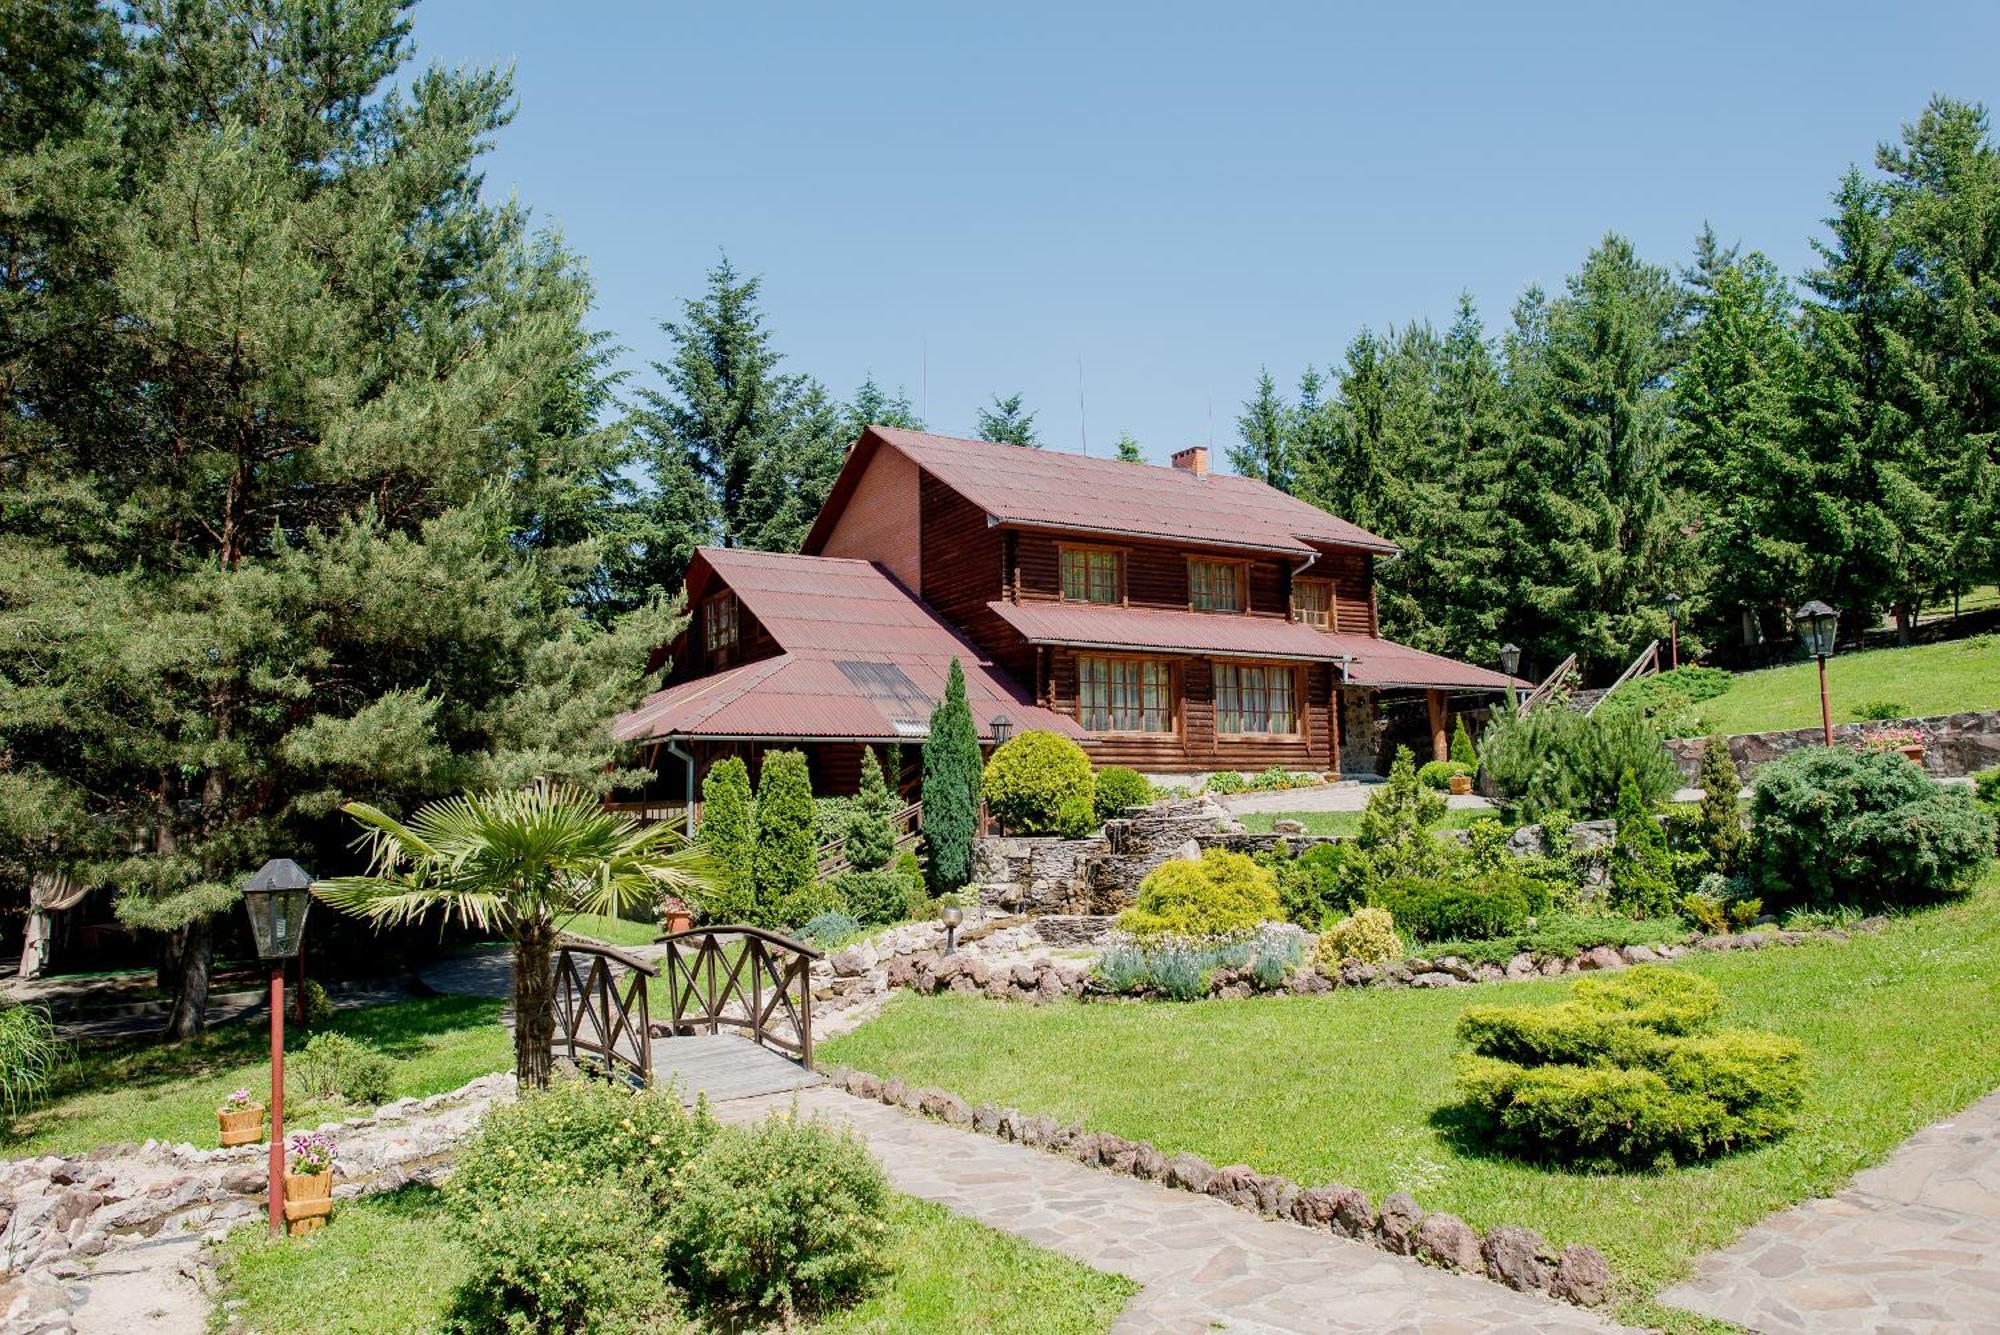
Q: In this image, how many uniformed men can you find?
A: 0